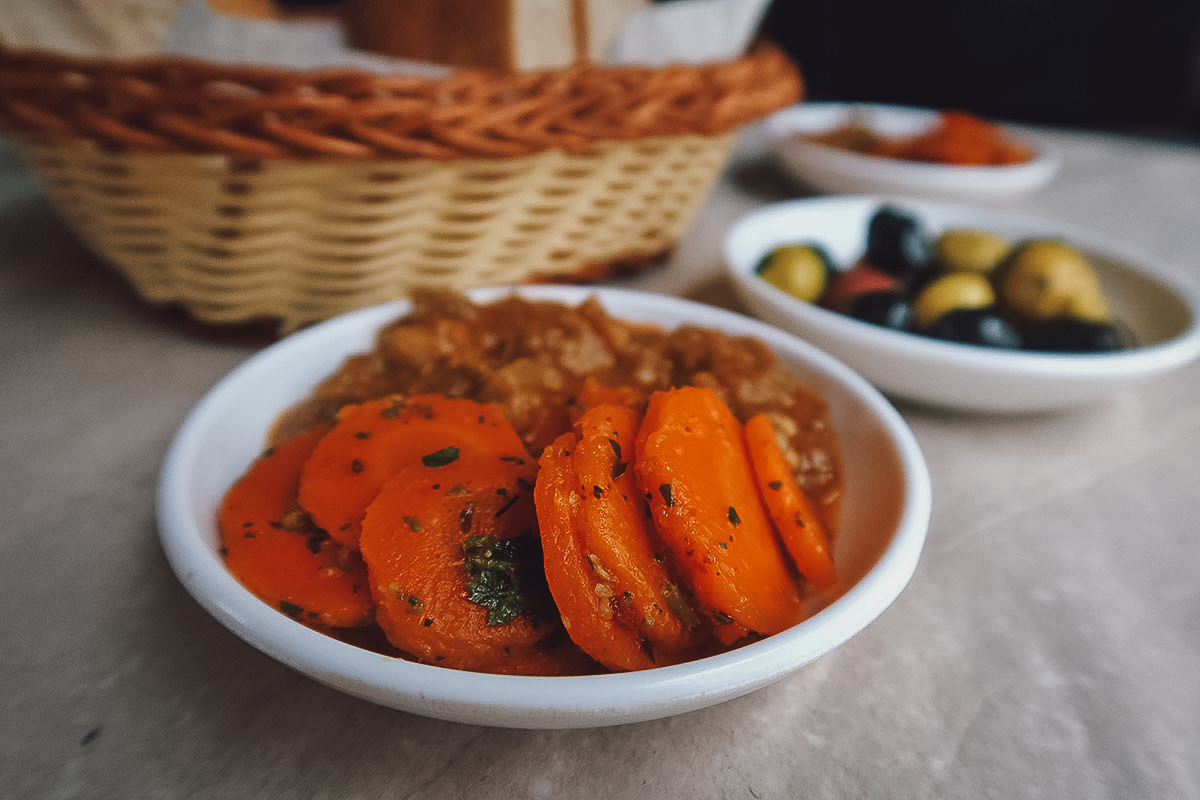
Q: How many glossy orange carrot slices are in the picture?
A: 7